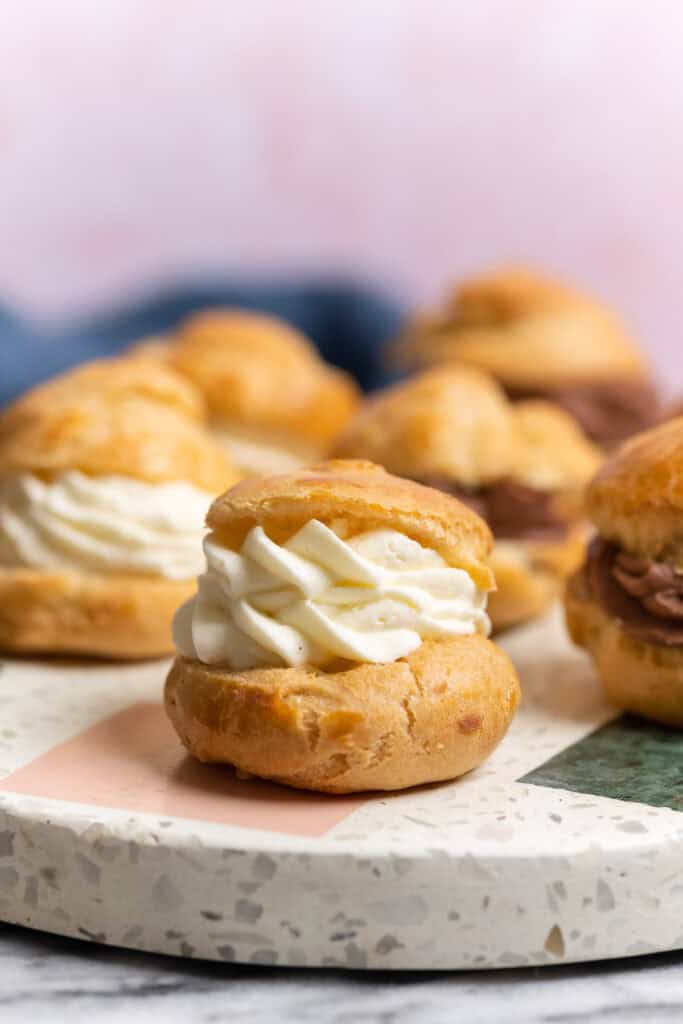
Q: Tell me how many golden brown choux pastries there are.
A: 6